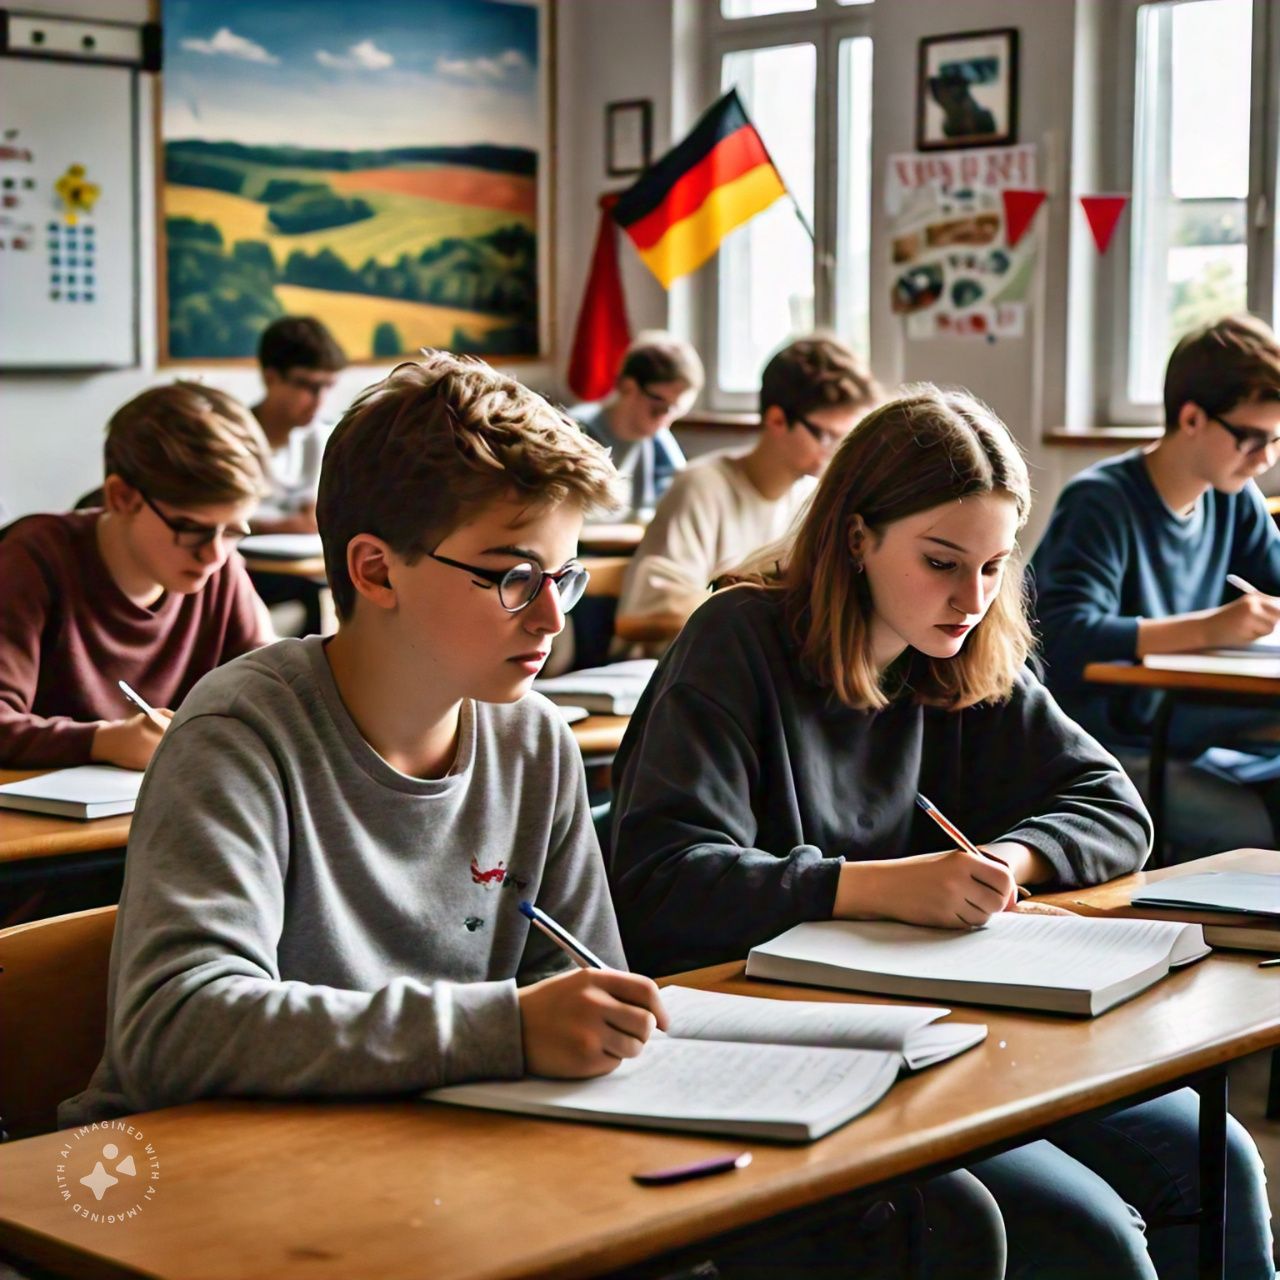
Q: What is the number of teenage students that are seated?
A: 7